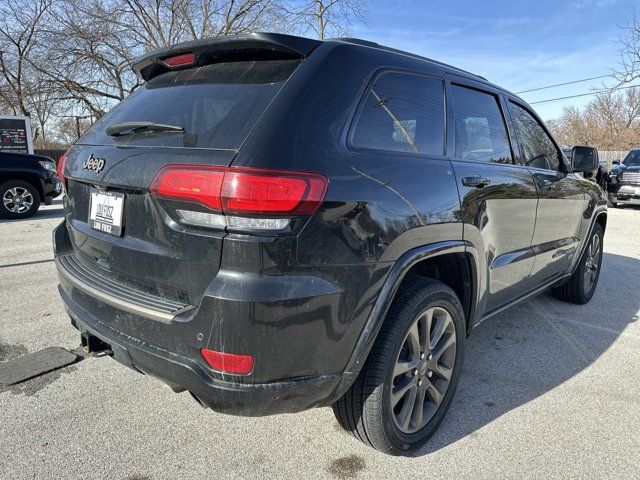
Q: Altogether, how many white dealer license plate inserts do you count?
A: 1